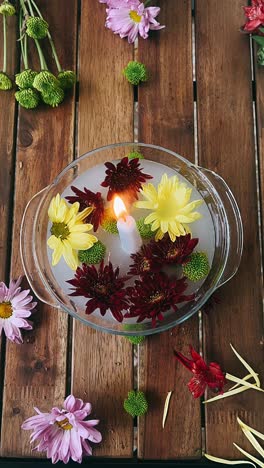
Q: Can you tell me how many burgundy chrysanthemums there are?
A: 6